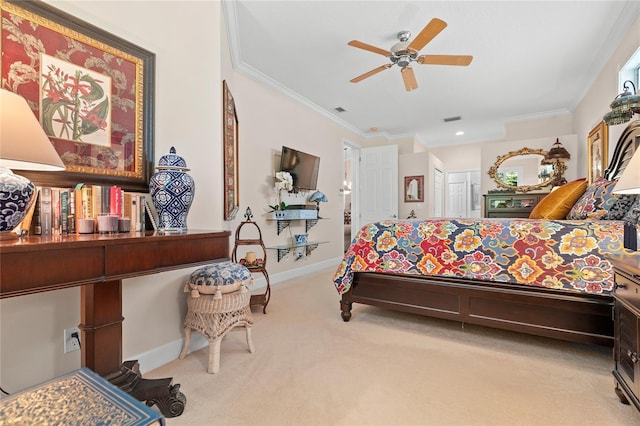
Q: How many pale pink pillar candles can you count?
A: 3